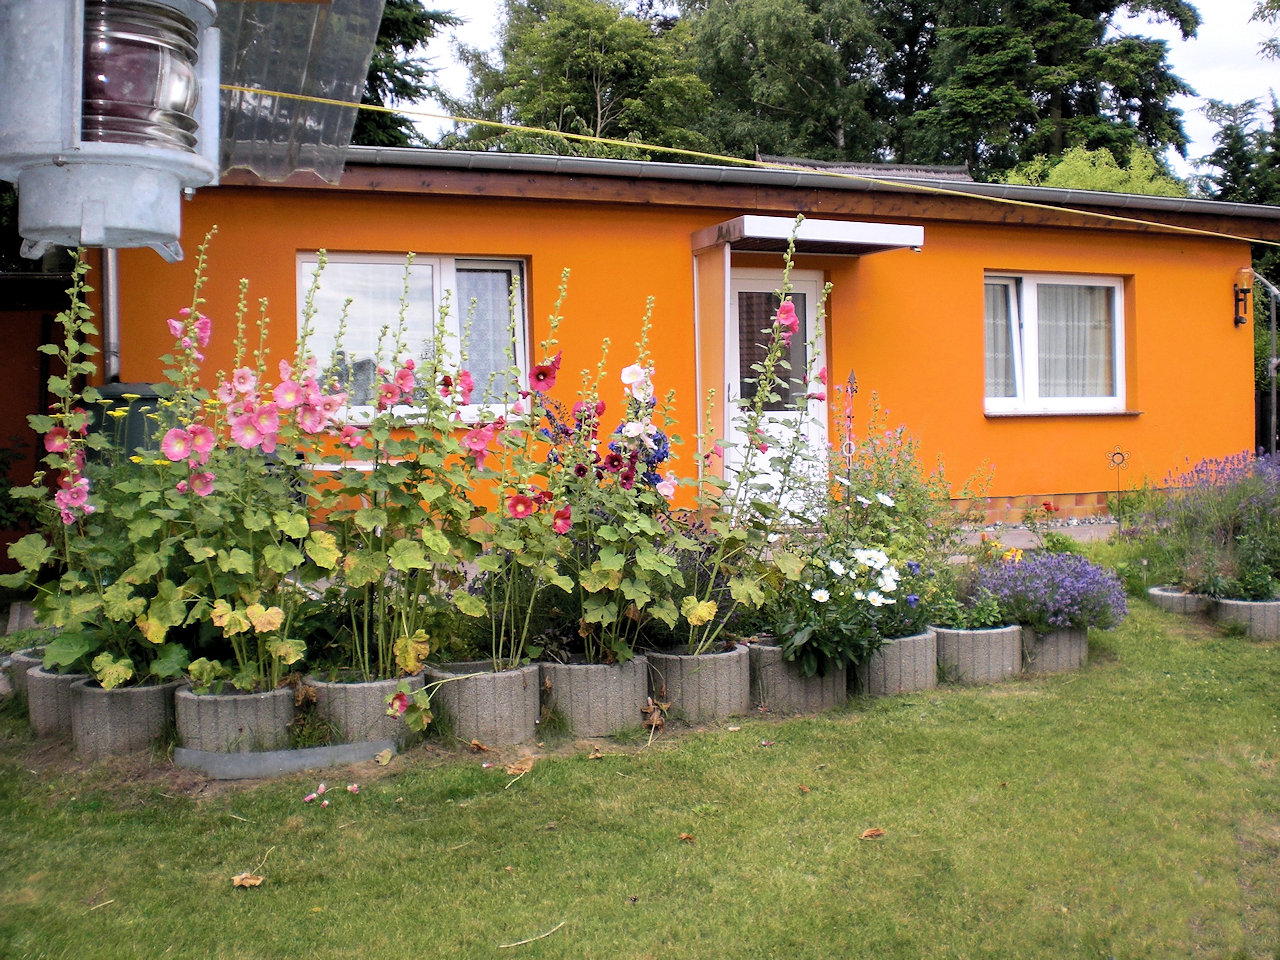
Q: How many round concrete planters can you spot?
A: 14